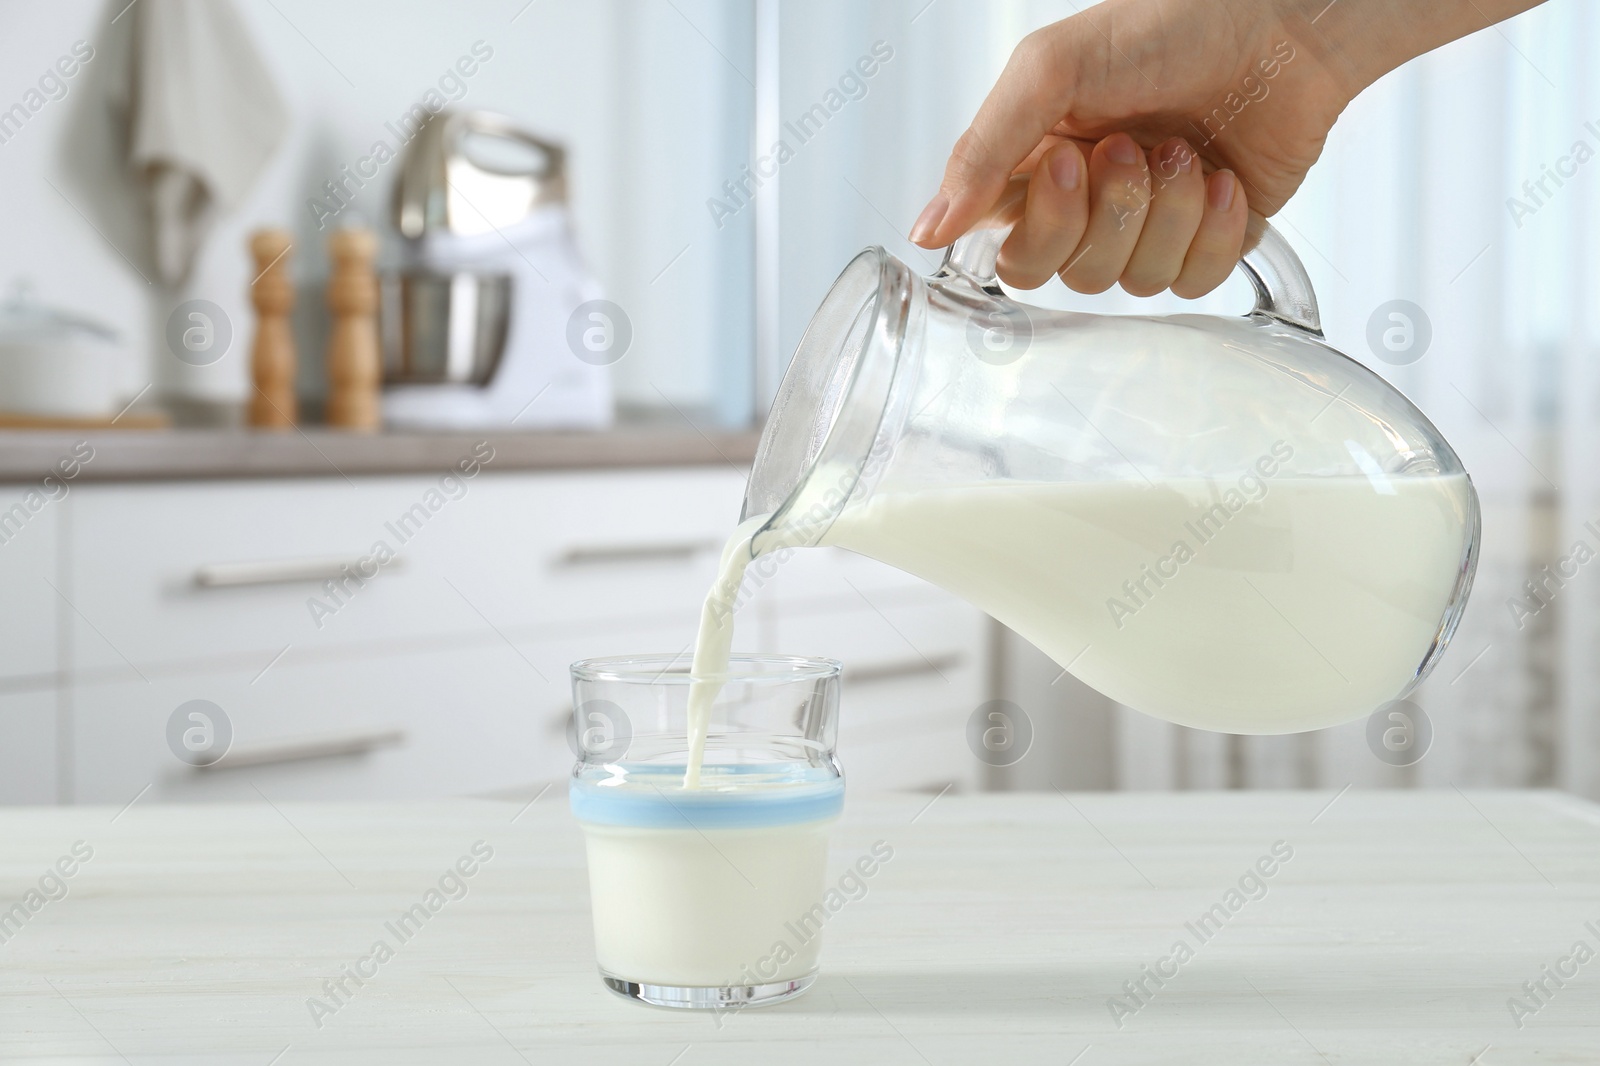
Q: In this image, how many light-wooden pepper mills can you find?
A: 2